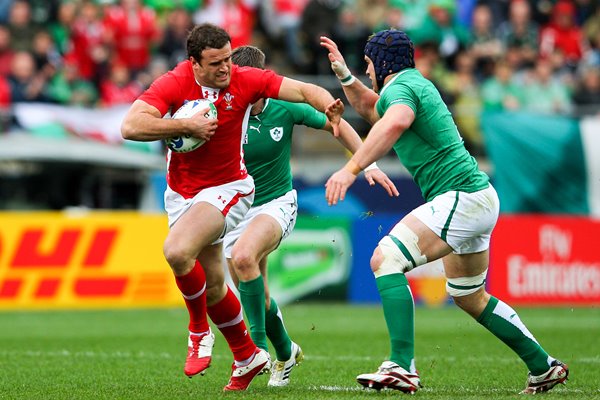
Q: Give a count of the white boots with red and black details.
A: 2